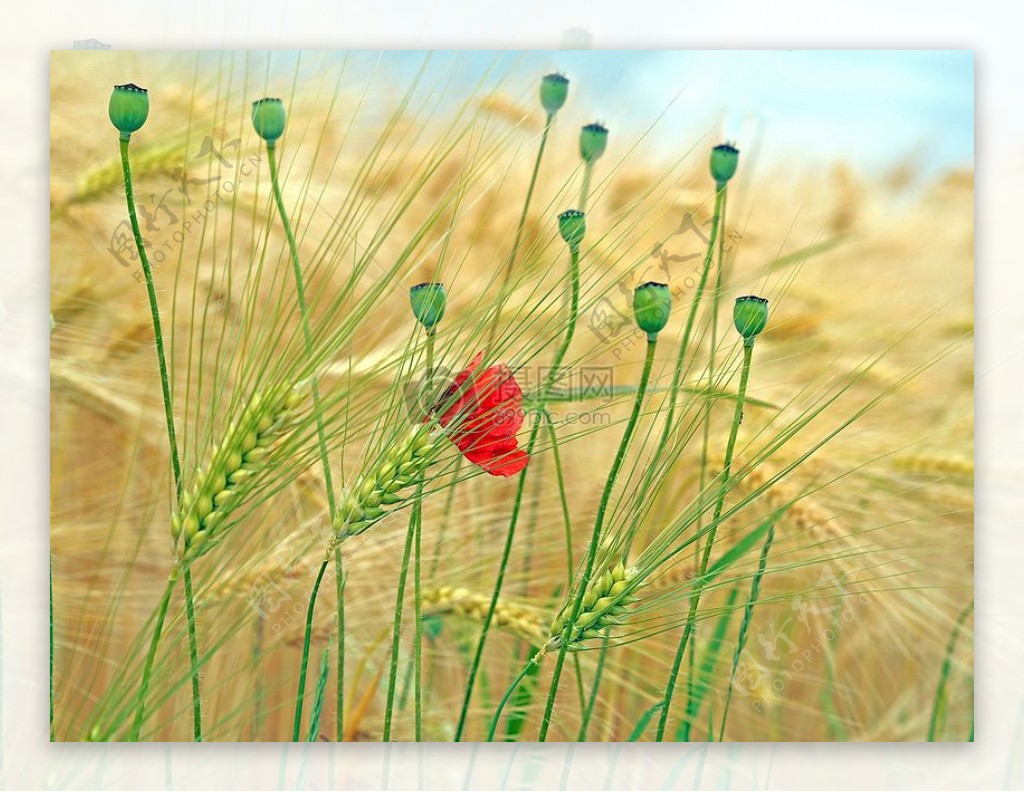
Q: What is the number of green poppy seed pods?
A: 9